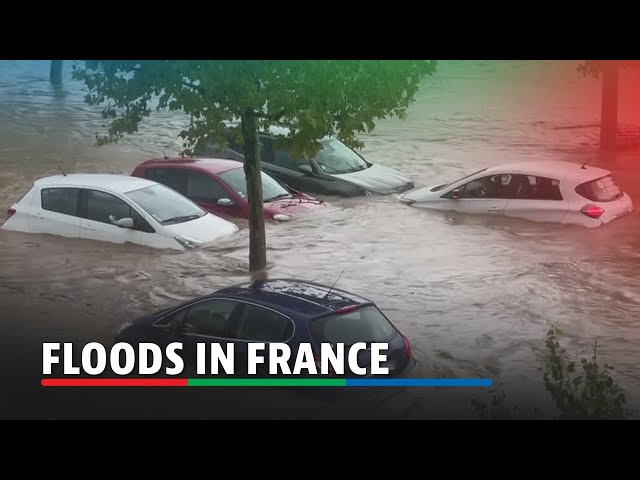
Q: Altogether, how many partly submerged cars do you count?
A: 5